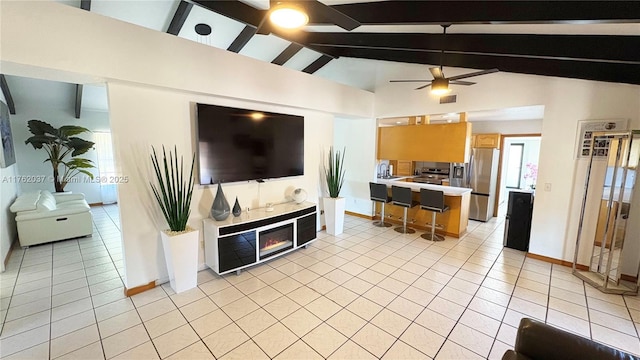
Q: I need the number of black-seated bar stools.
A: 3